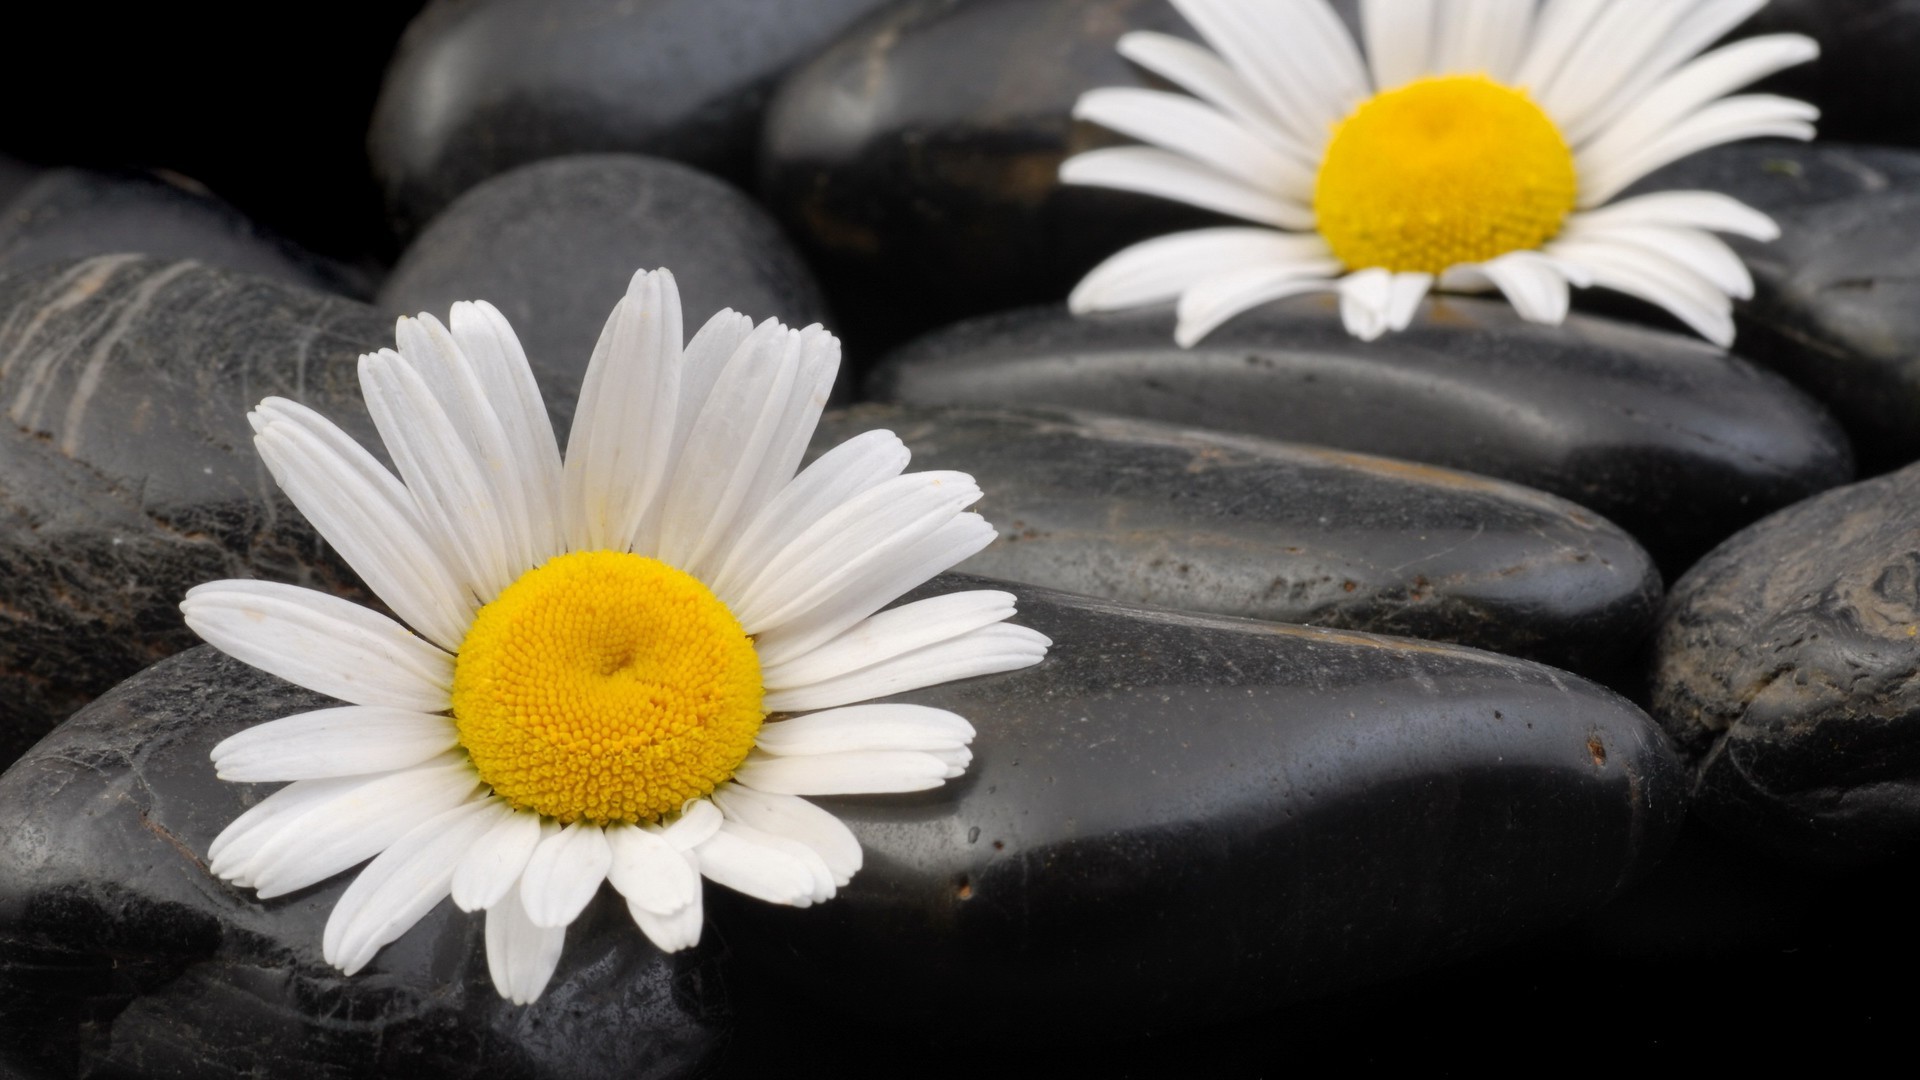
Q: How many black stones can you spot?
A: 12